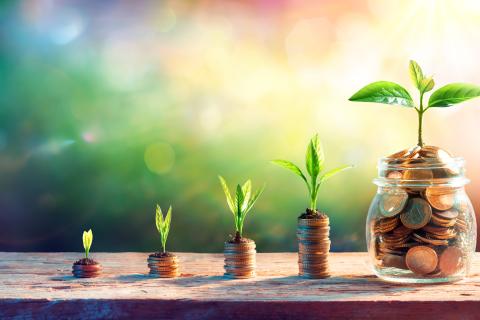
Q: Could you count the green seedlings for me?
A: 5